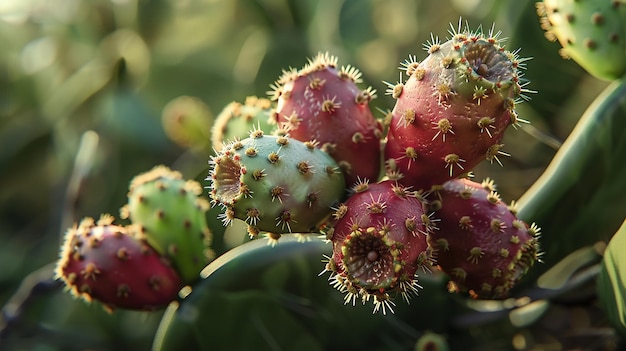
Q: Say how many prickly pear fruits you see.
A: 9